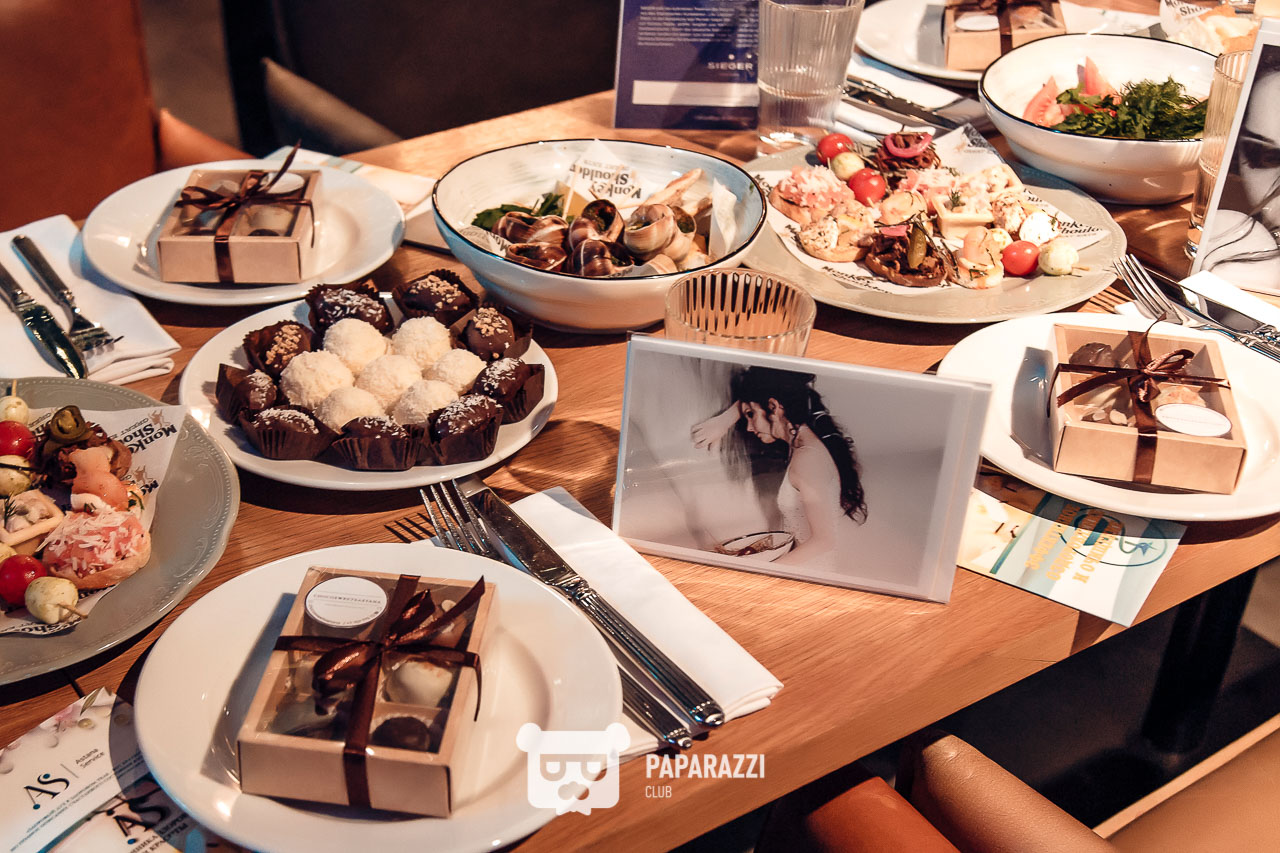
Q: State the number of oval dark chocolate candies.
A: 9